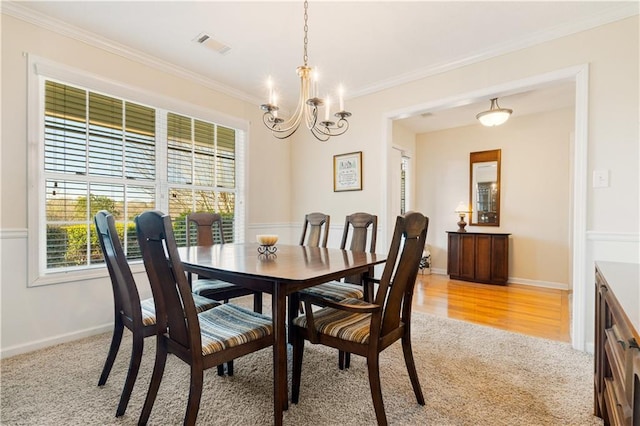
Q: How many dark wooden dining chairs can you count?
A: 6